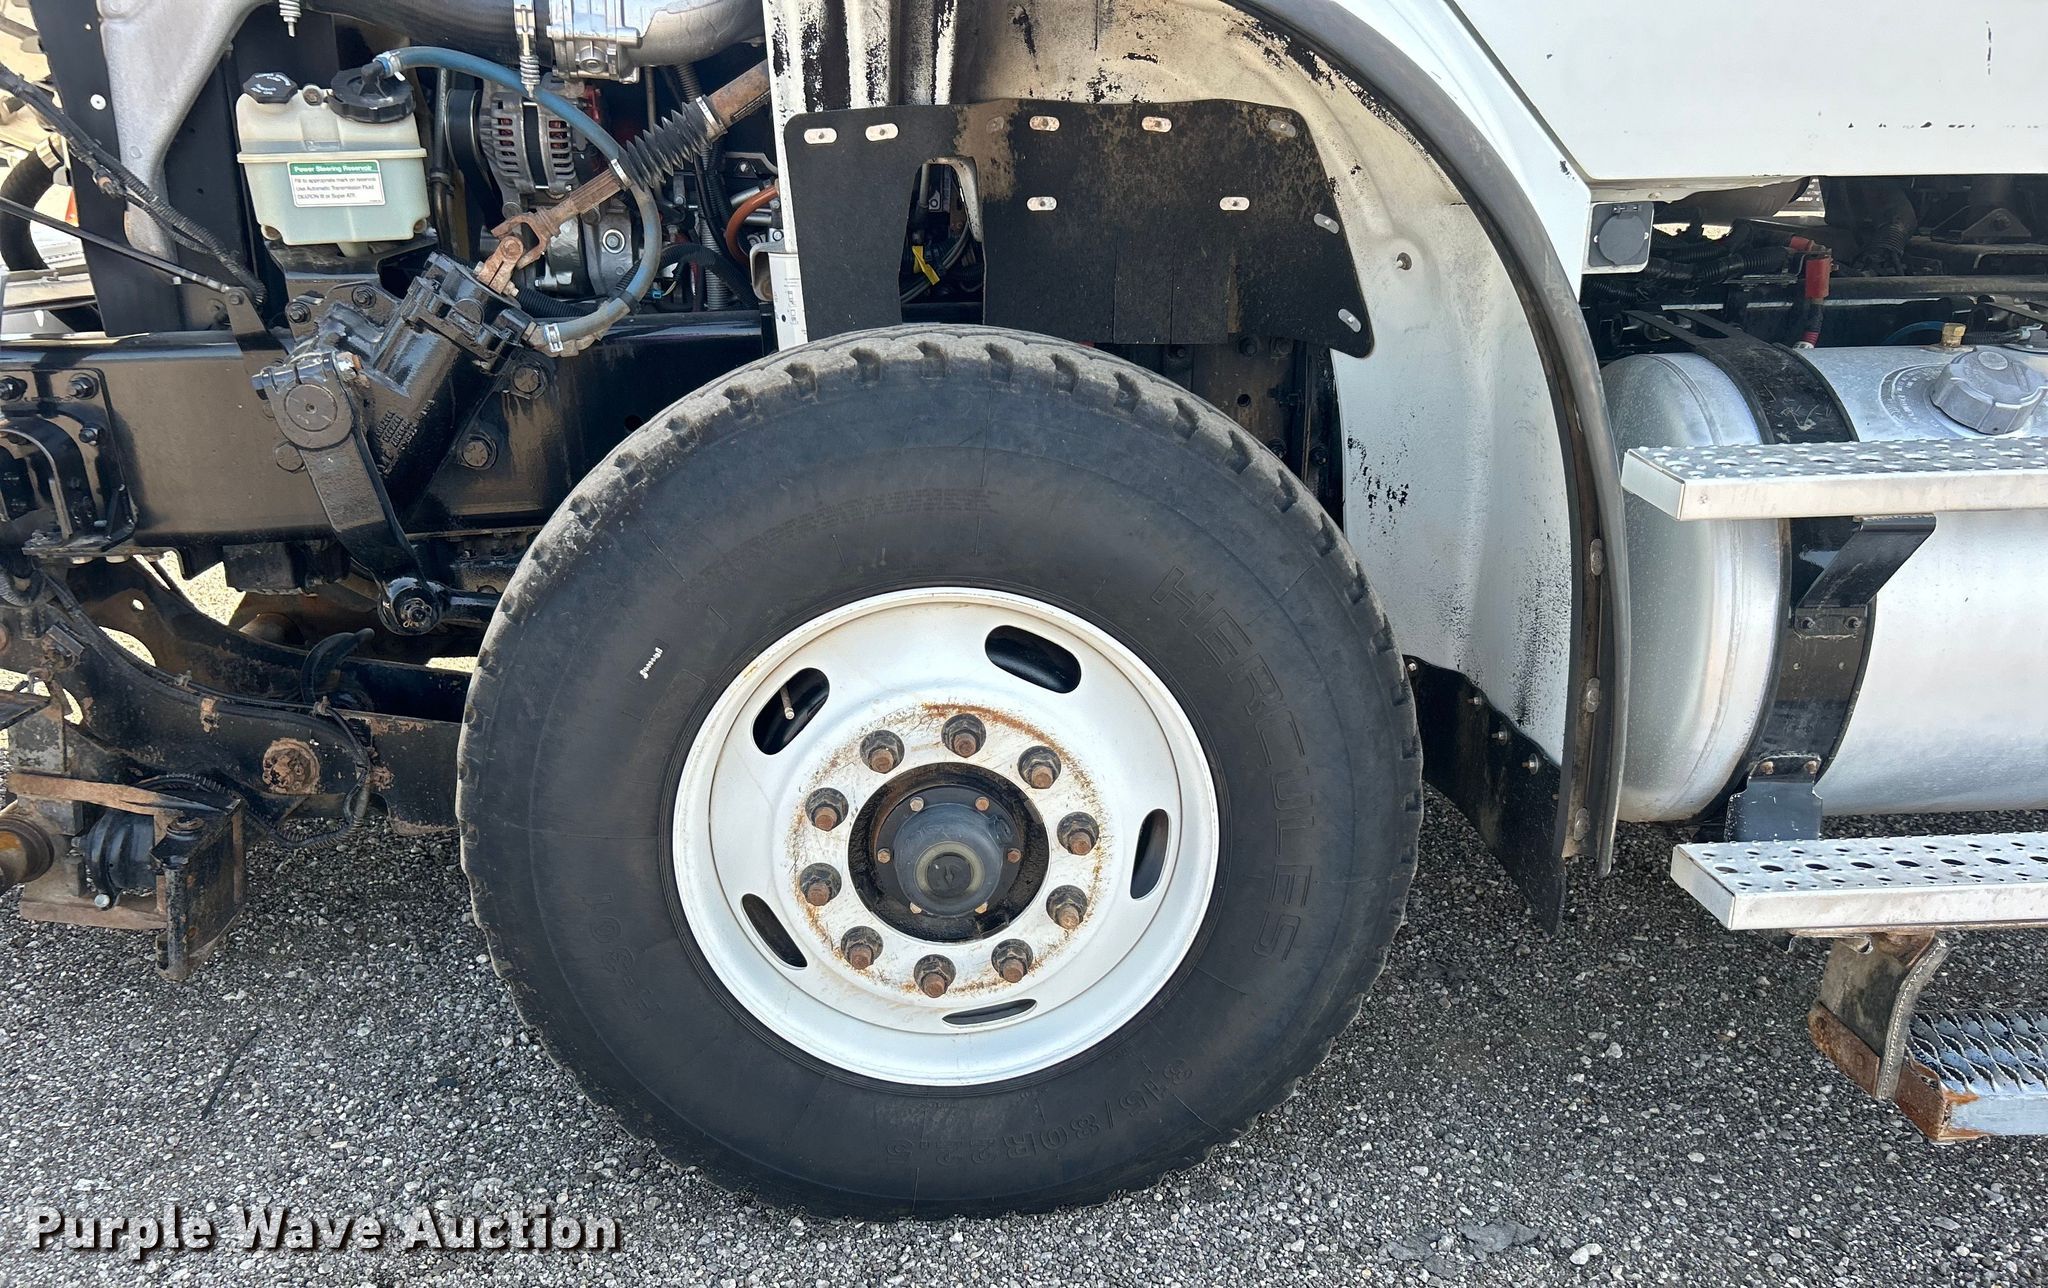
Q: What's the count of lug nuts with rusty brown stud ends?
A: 10